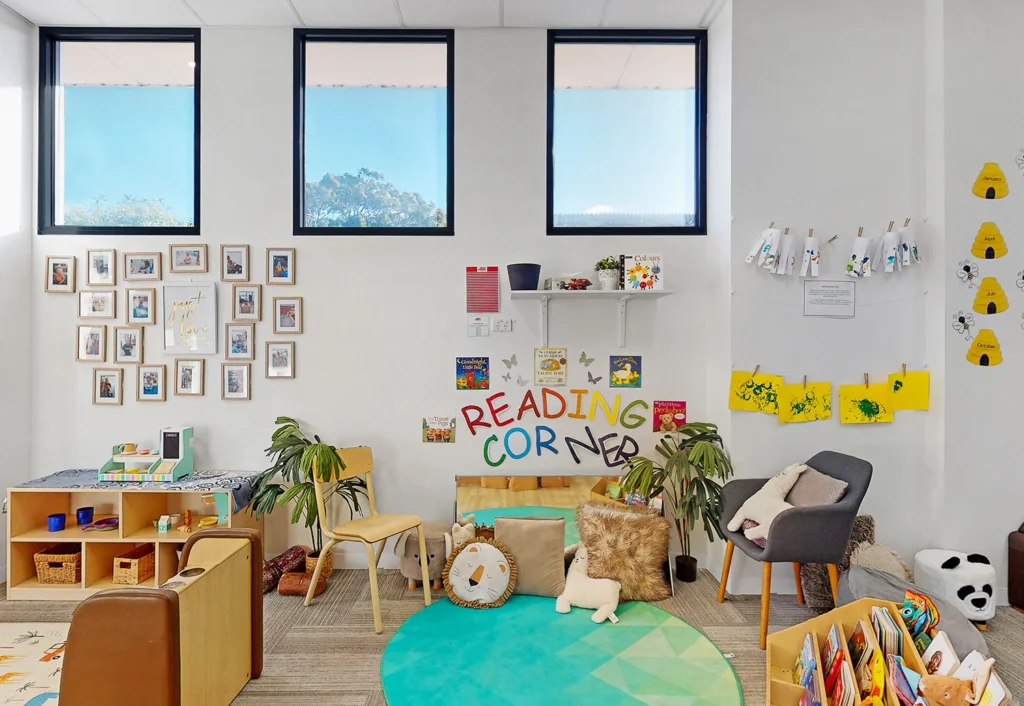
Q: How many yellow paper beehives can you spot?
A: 4